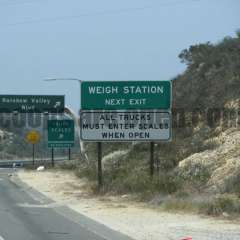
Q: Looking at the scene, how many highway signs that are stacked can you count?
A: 2